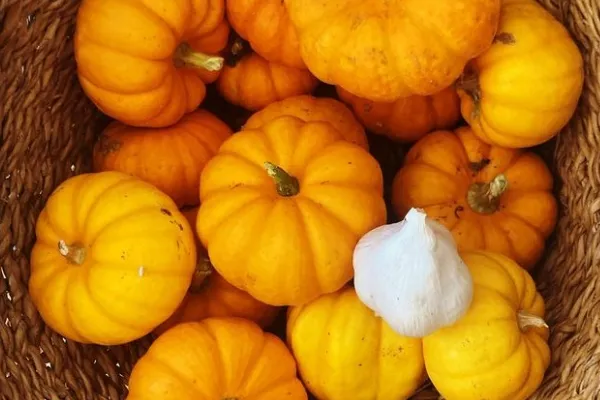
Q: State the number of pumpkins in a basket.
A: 15